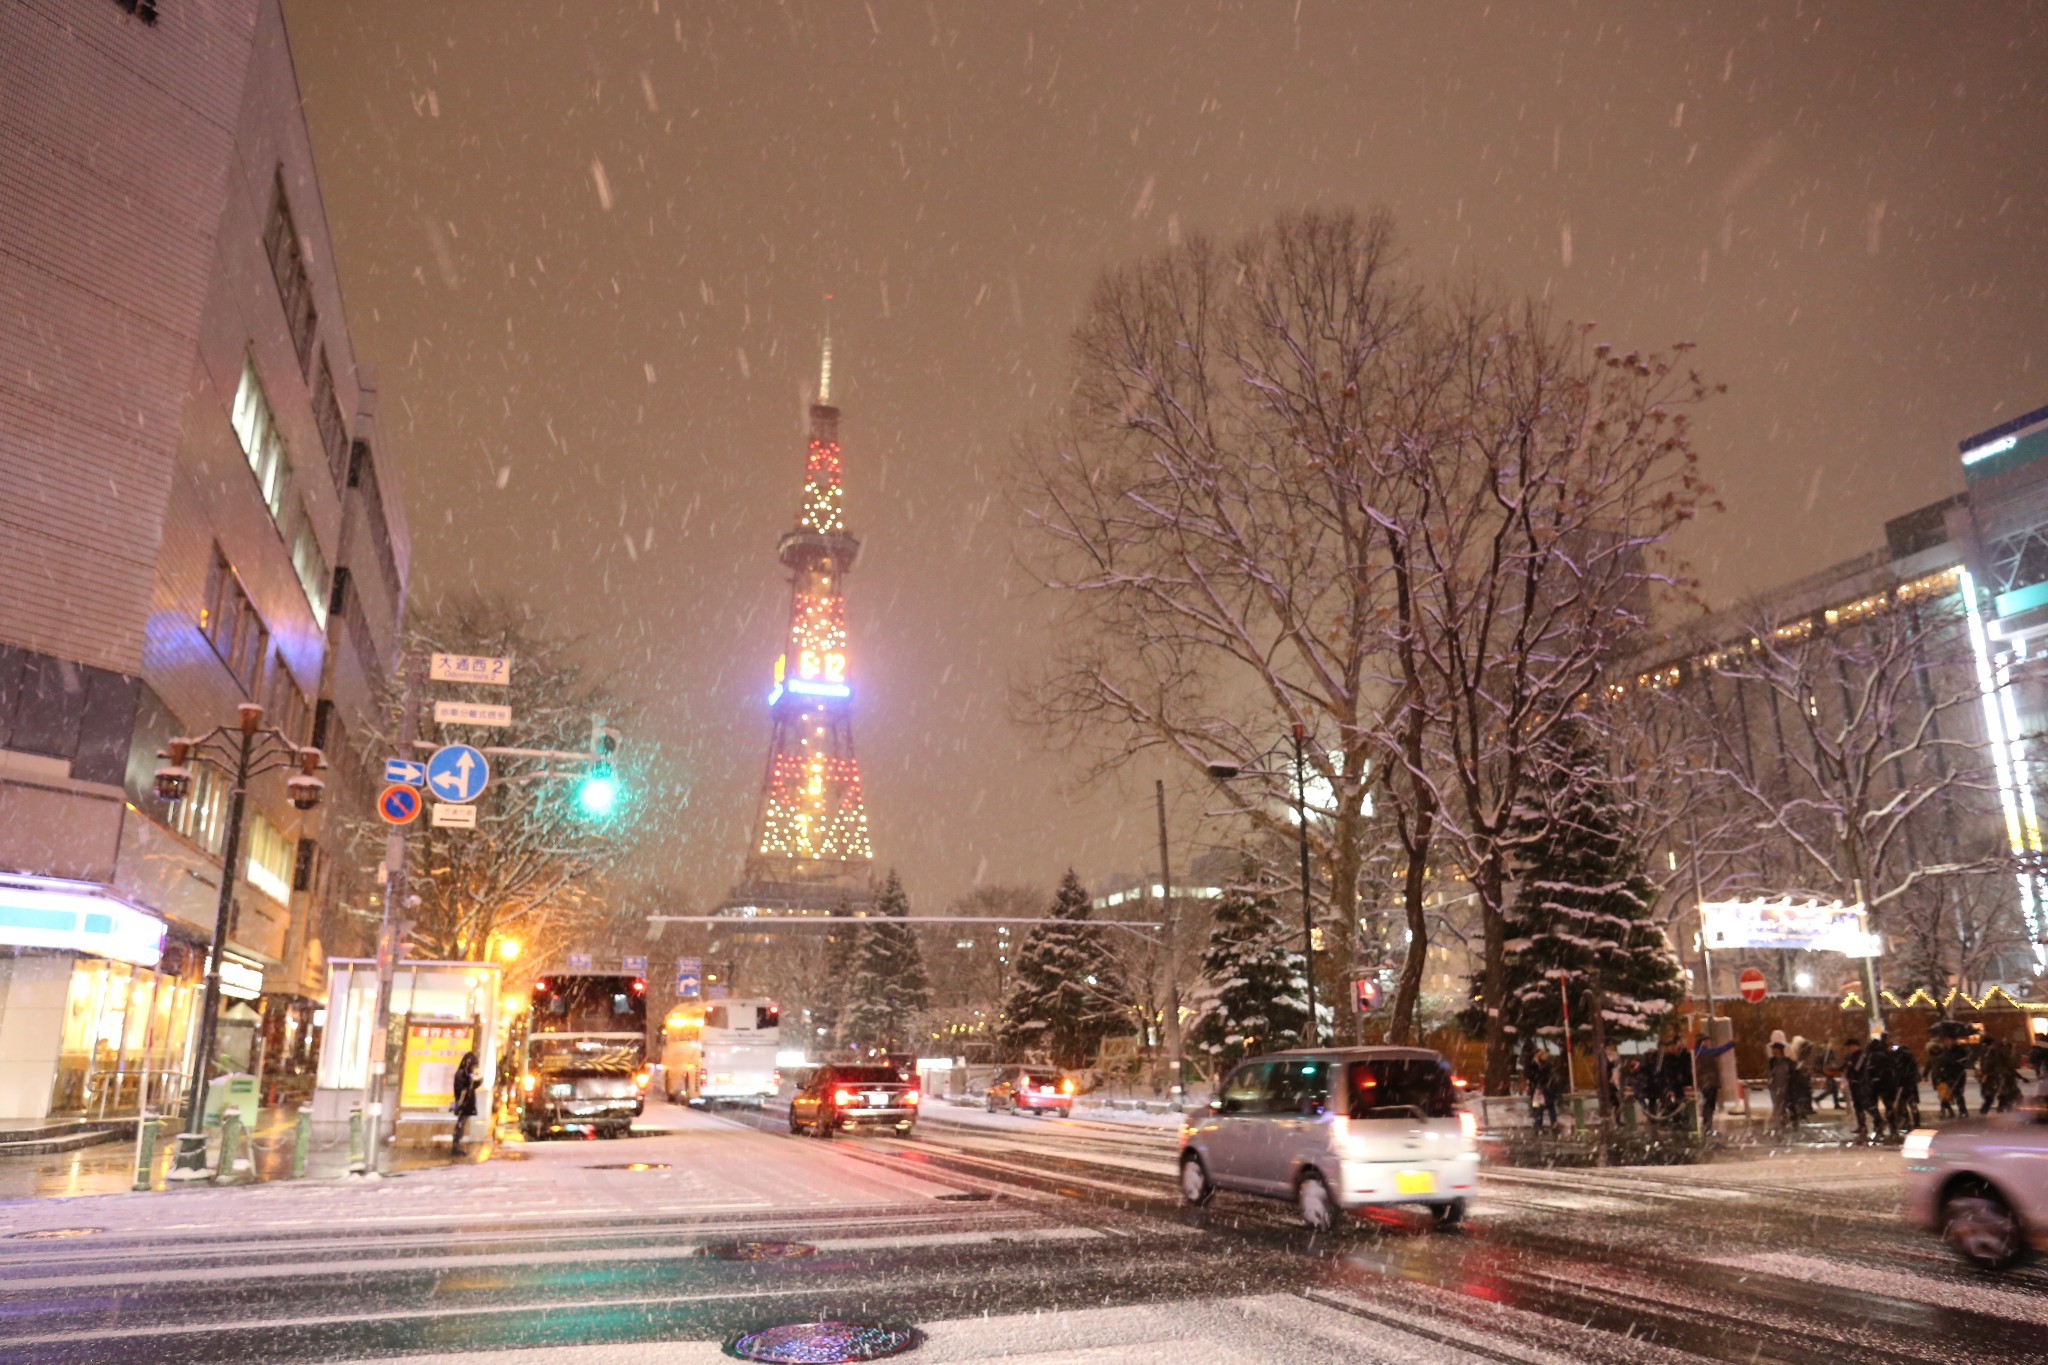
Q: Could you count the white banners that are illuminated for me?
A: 1